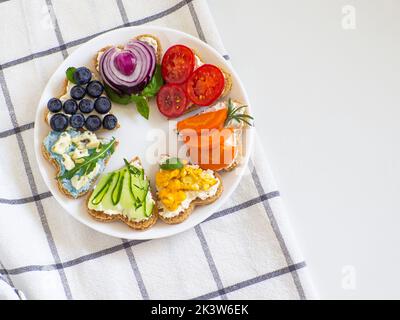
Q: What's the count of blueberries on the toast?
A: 11